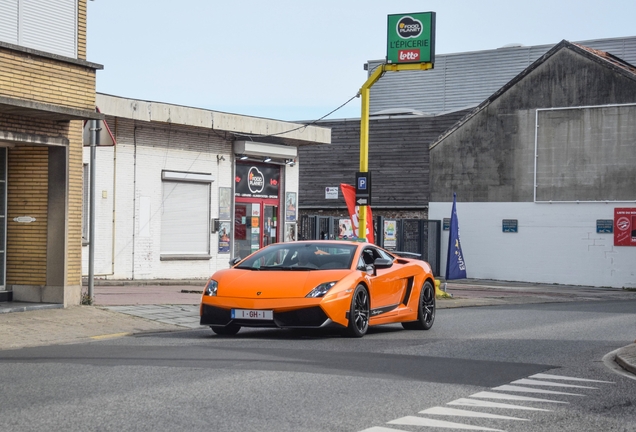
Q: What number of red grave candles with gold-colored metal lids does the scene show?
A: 0